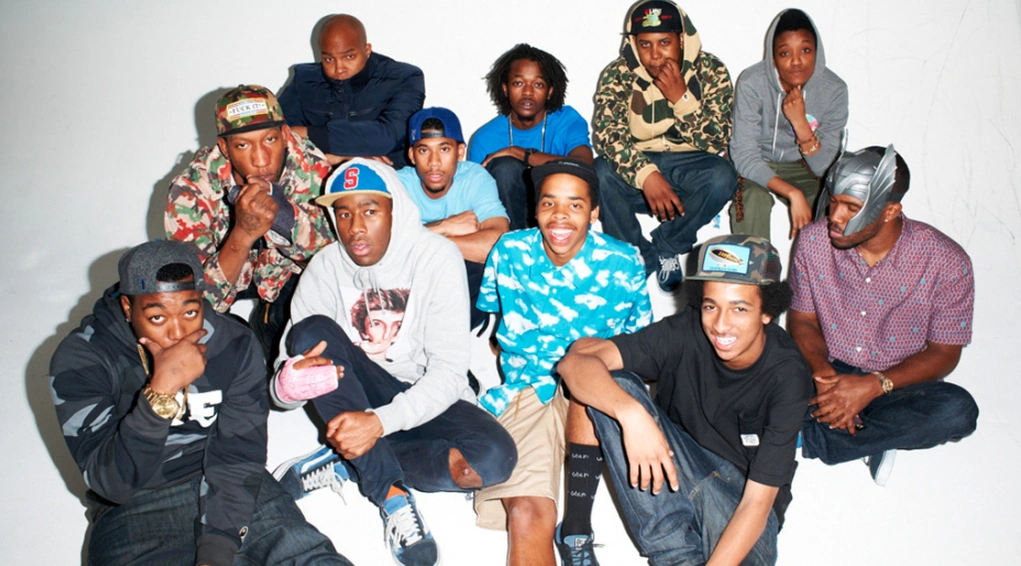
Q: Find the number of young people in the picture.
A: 11